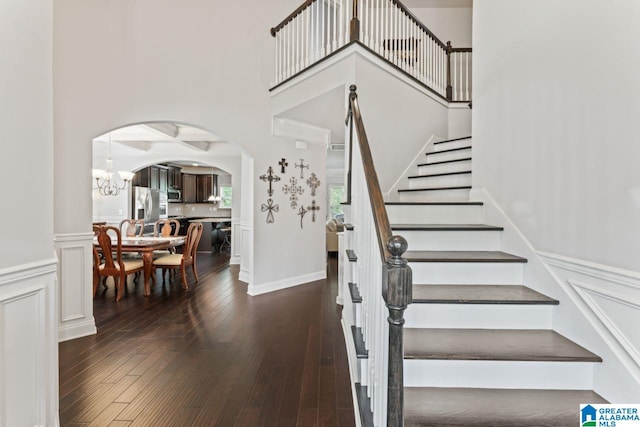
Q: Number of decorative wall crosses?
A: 8